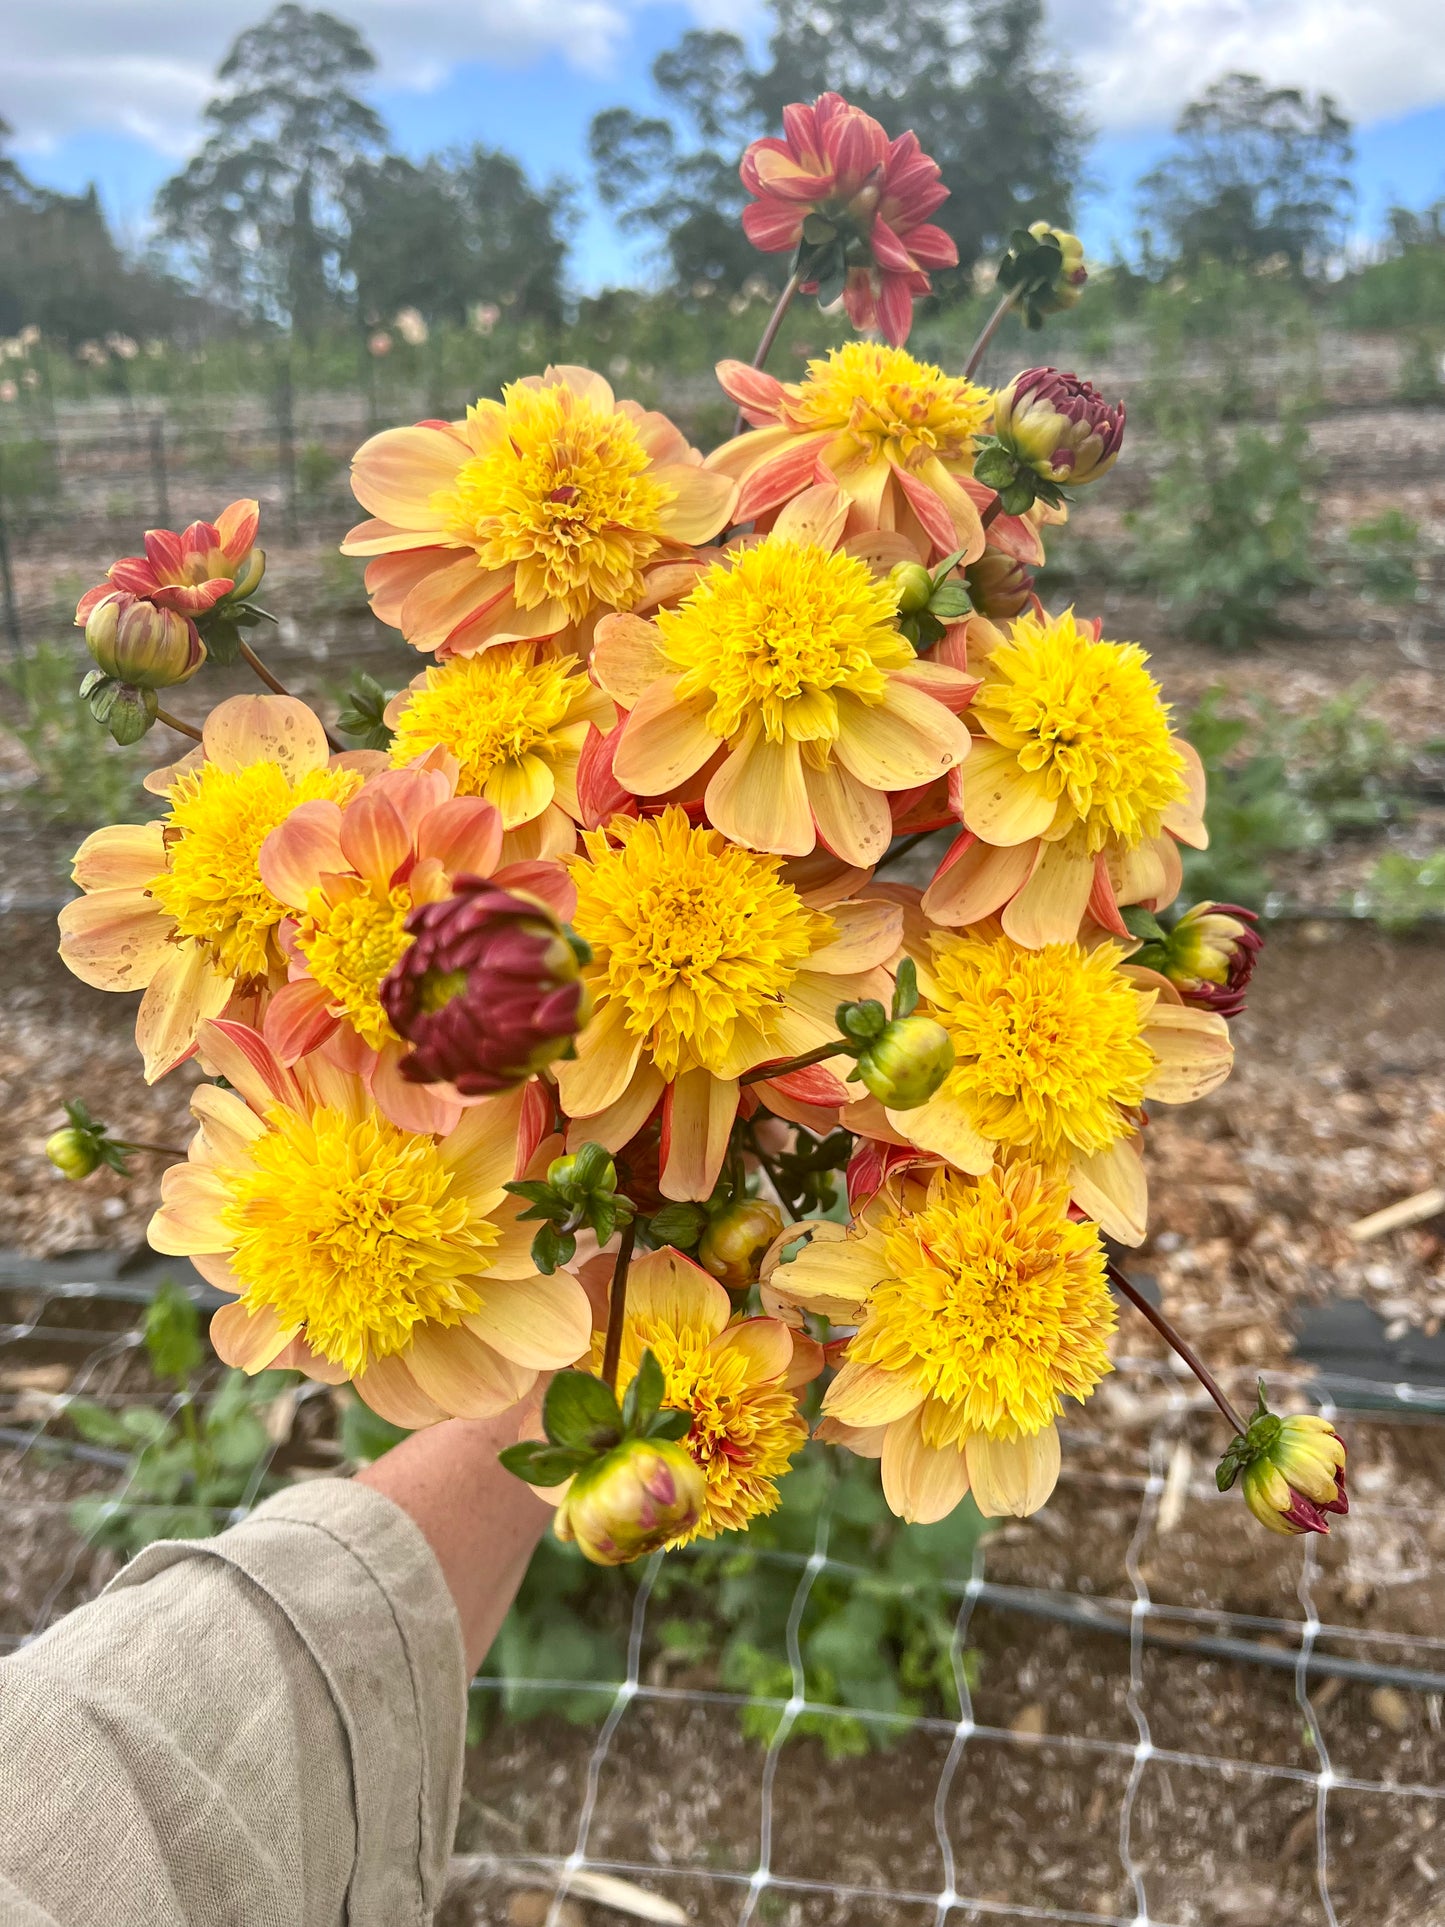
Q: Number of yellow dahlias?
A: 12